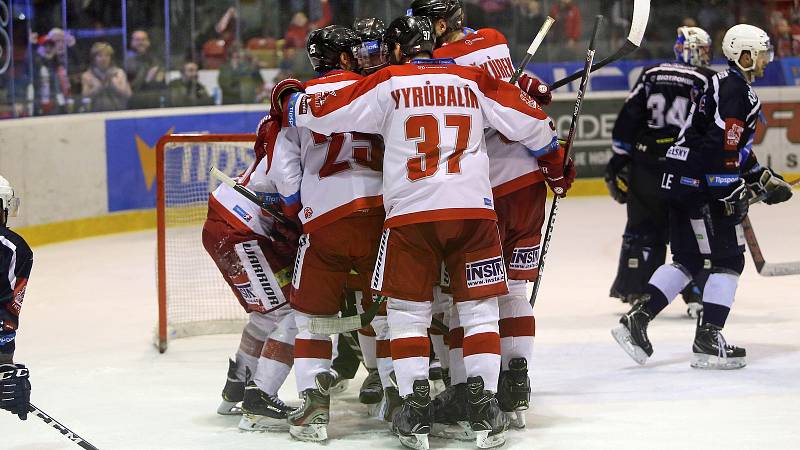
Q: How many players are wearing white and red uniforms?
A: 5